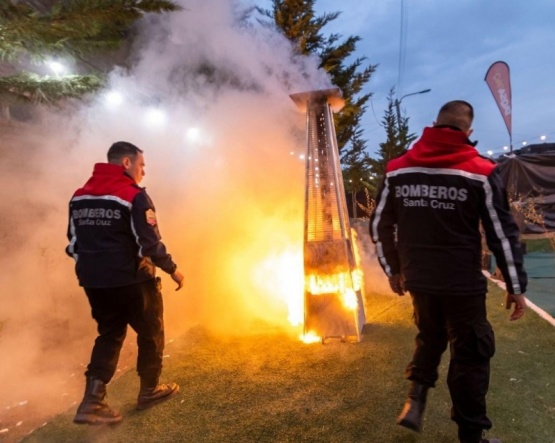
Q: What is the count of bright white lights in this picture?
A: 4